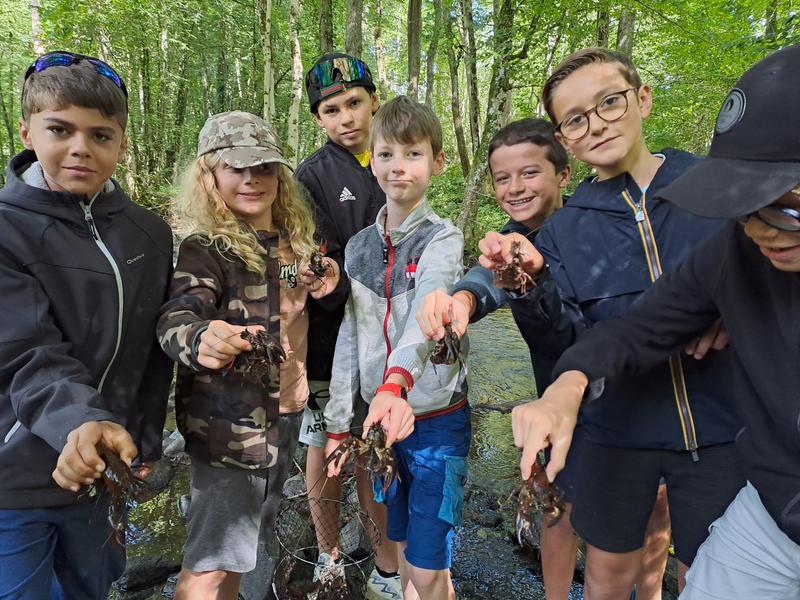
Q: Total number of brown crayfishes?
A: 7